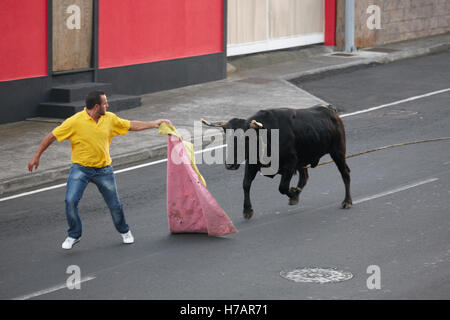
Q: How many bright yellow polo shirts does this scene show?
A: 1